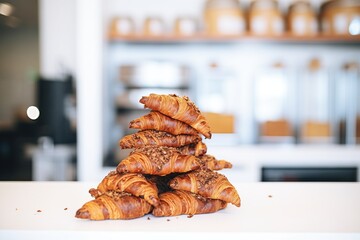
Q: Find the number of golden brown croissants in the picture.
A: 10